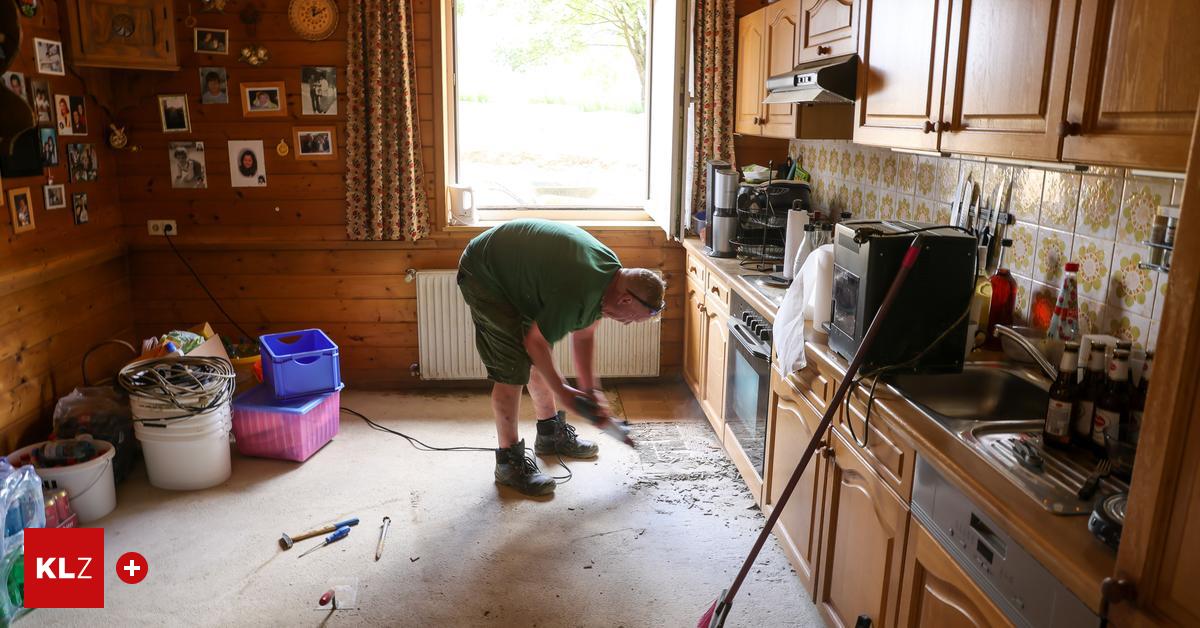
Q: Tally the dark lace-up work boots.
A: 2